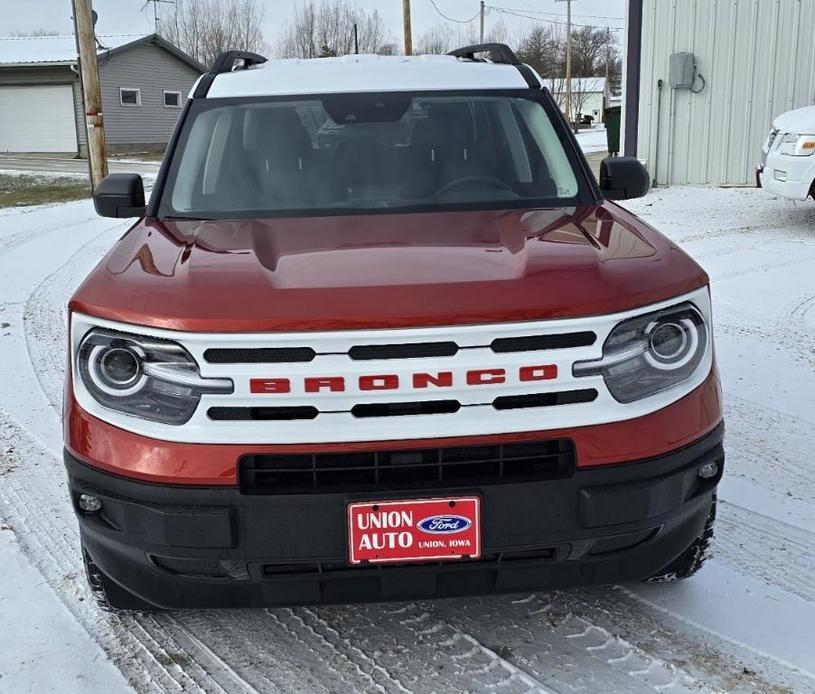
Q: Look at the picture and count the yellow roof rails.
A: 0